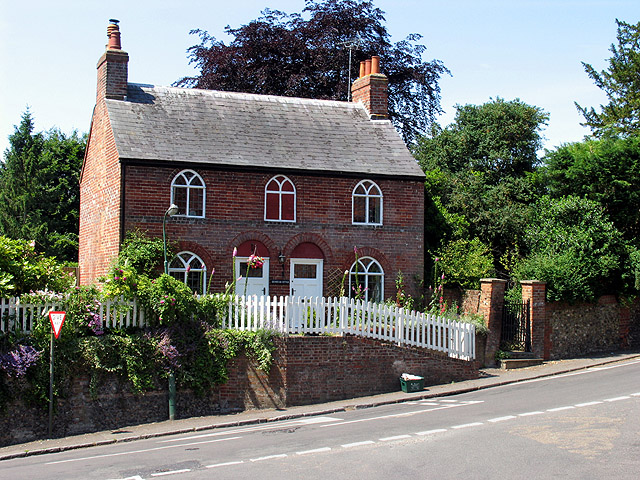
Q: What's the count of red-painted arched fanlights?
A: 2